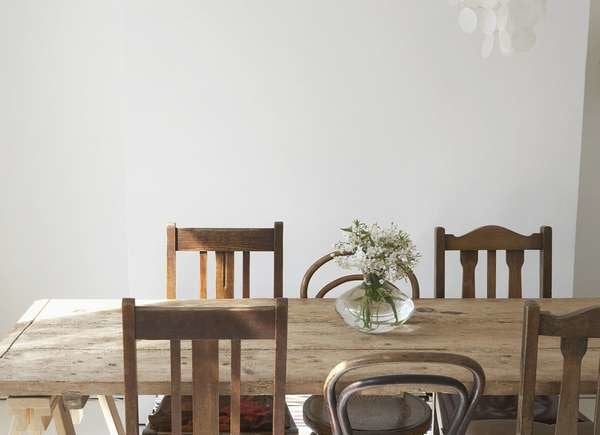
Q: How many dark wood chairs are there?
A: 6